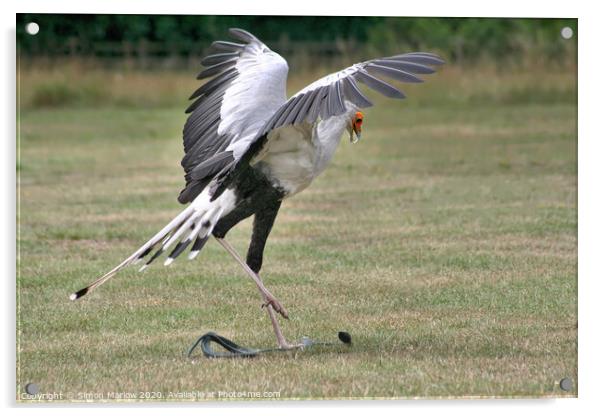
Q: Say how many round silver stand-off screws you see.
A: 4